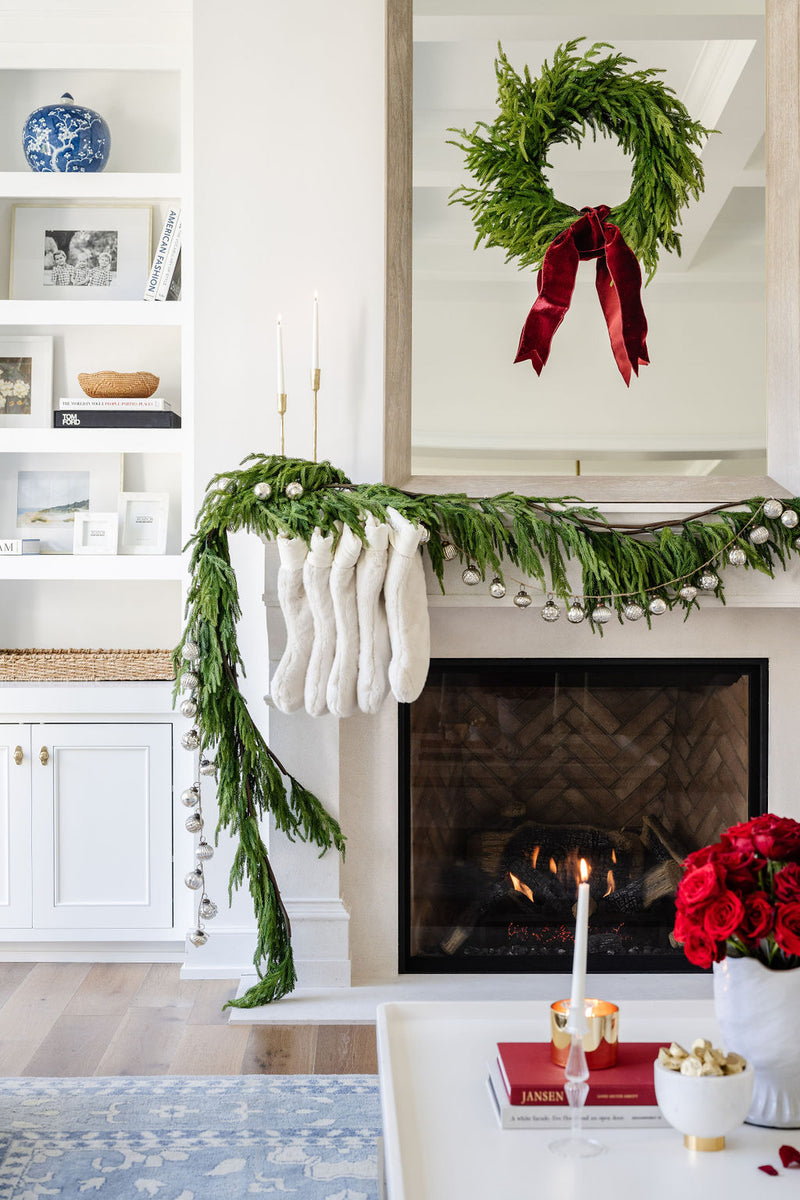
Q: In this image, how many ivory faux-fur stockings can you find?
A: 5